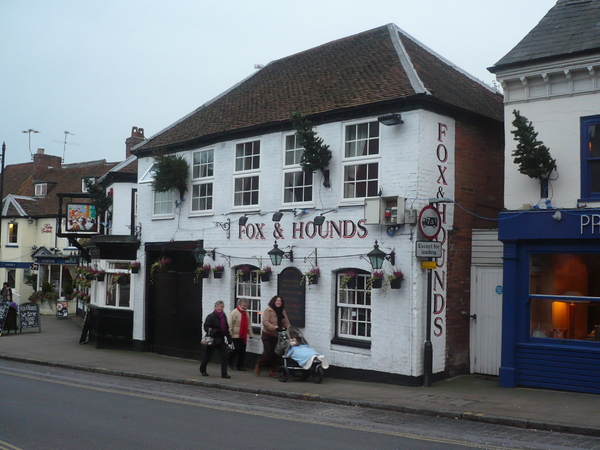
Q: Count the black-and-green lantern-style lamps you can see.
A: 3